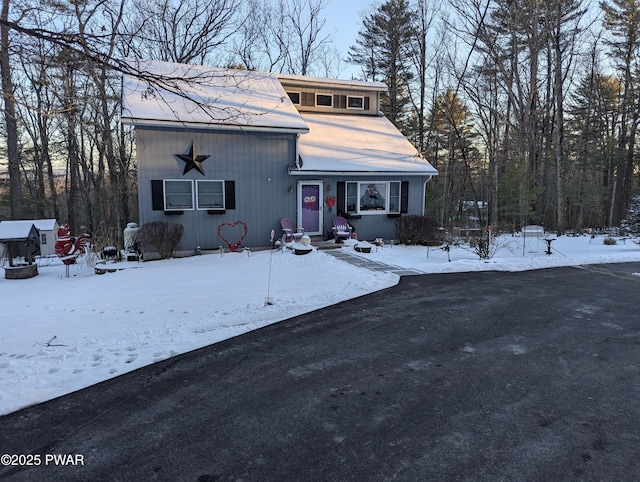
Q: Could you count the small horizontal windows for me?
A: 3